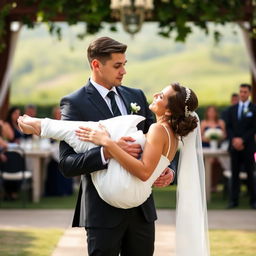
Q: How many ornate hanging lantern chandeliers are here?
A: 1